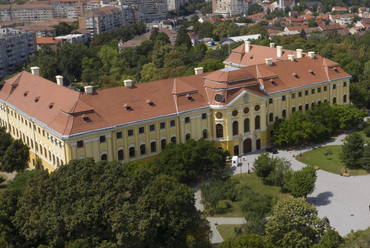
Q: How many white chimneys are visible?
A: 12